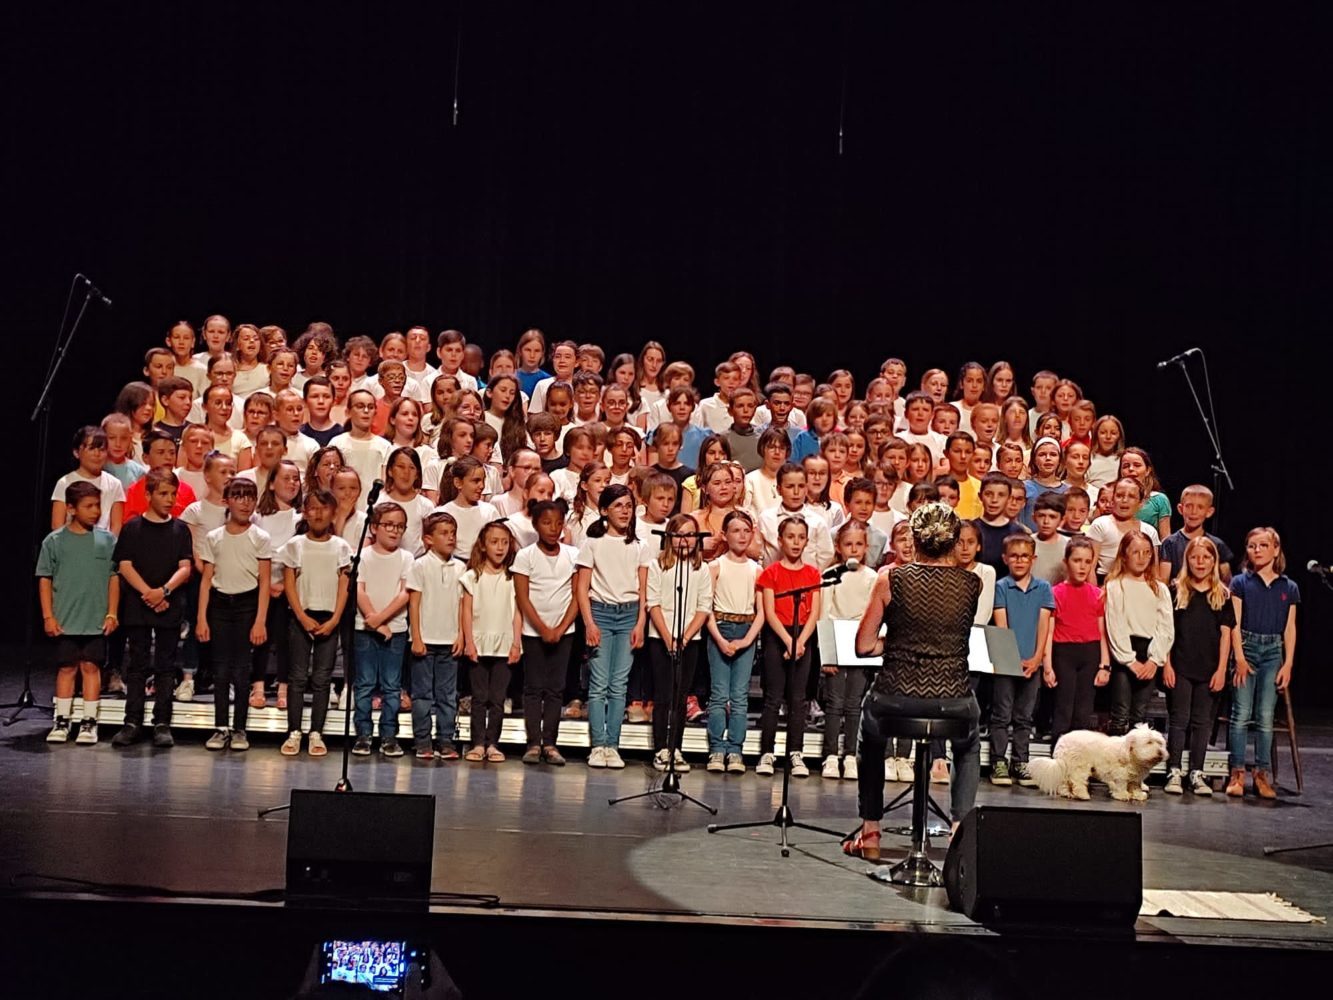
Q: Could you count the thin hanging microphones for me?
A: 2